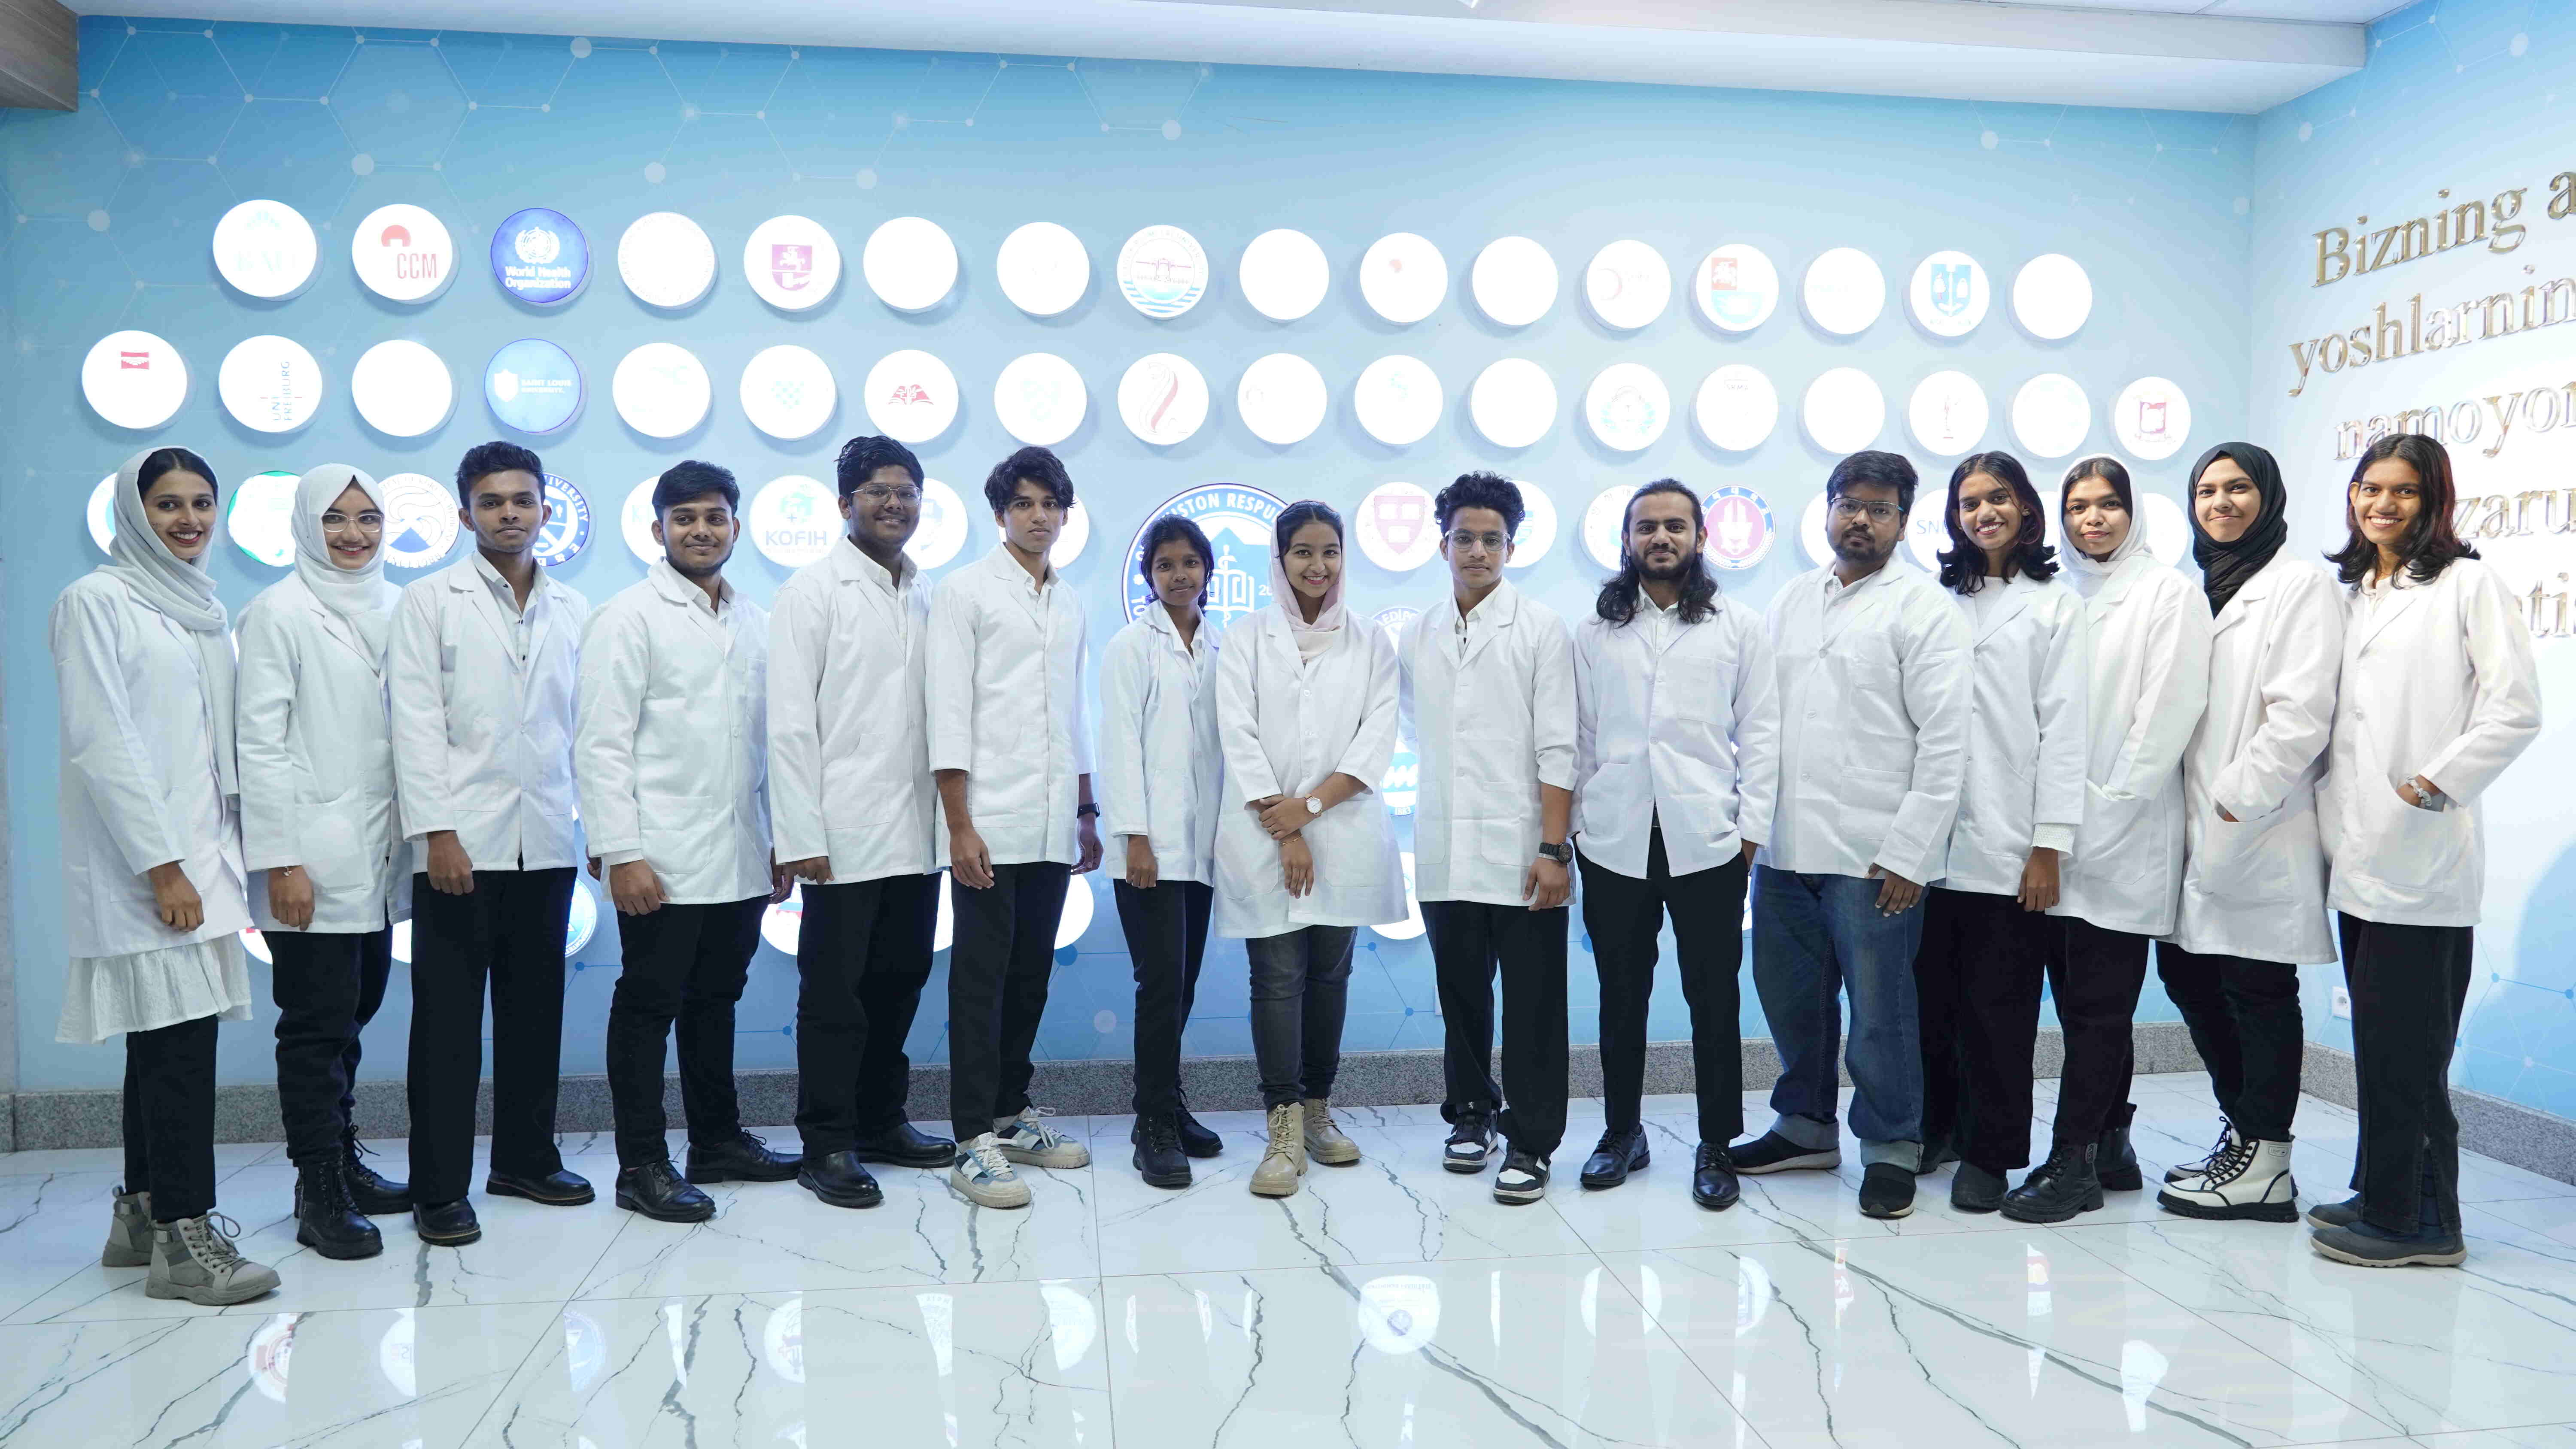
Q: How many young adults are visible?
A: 15